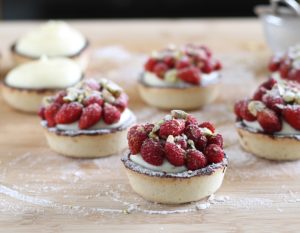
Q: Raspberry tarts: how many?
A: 5